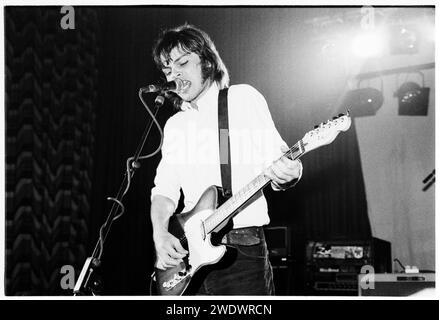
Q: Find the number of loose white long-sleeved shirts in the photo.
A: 1